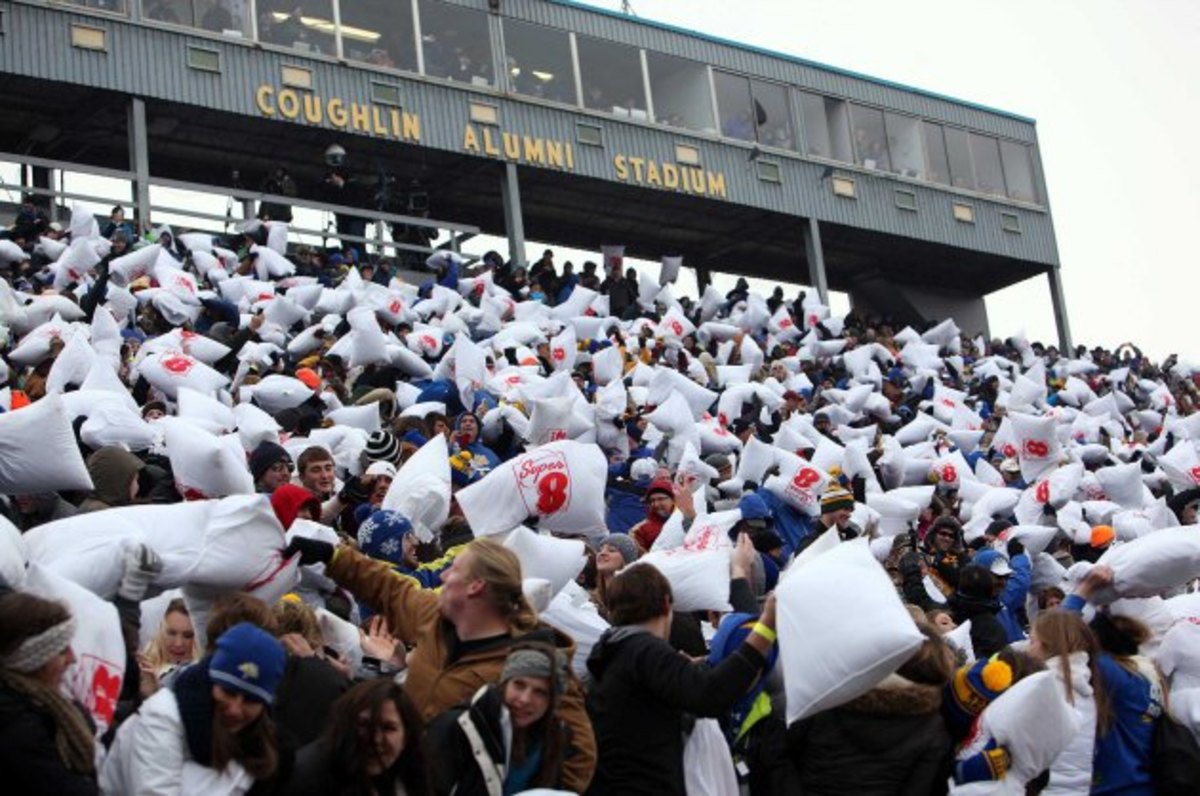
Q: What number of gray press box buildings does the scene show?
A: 1